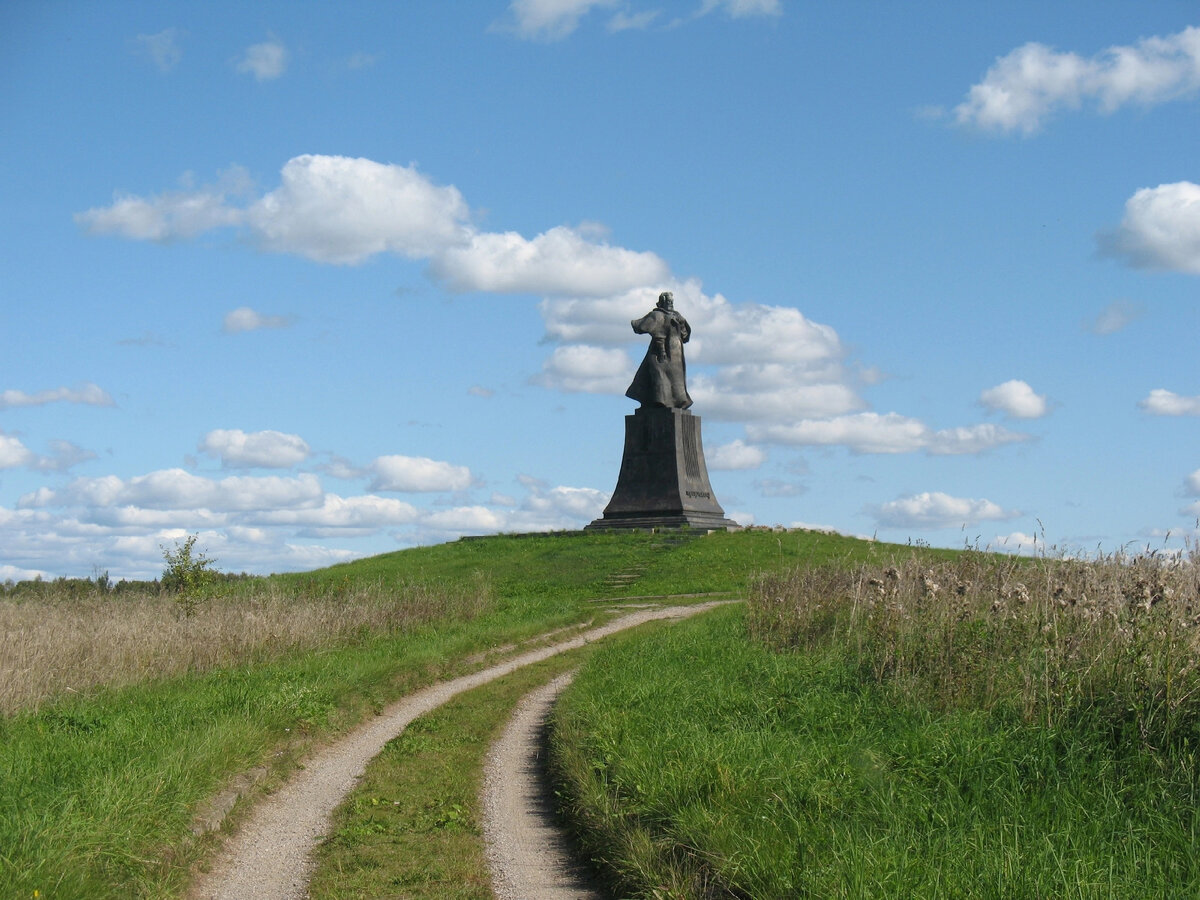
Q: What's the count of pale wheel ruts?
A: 2